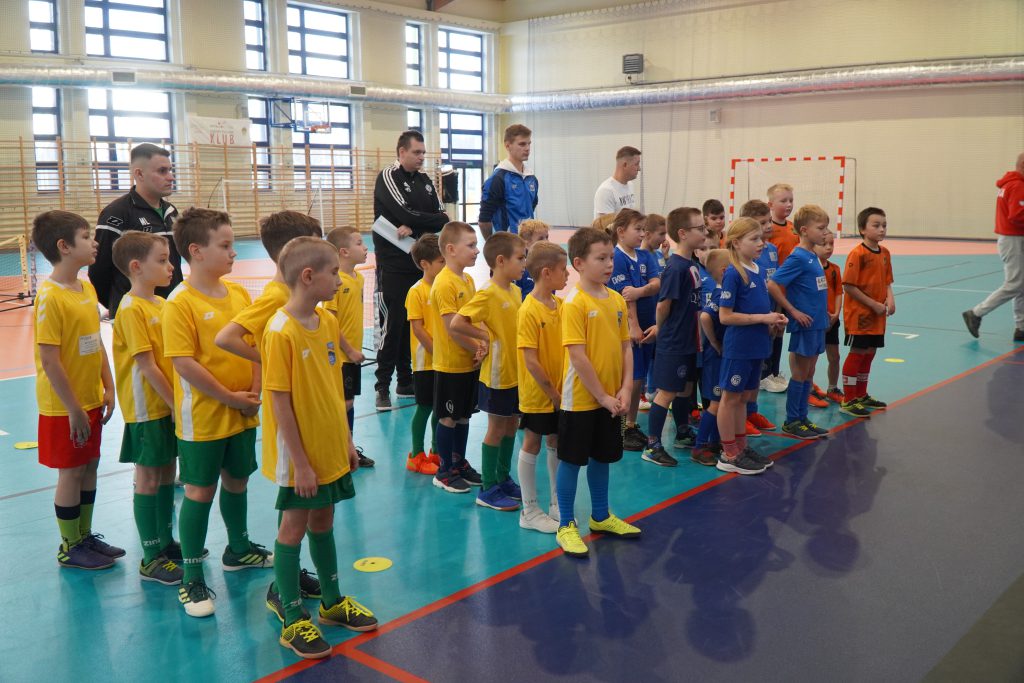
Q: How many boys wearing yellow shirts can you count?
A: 11